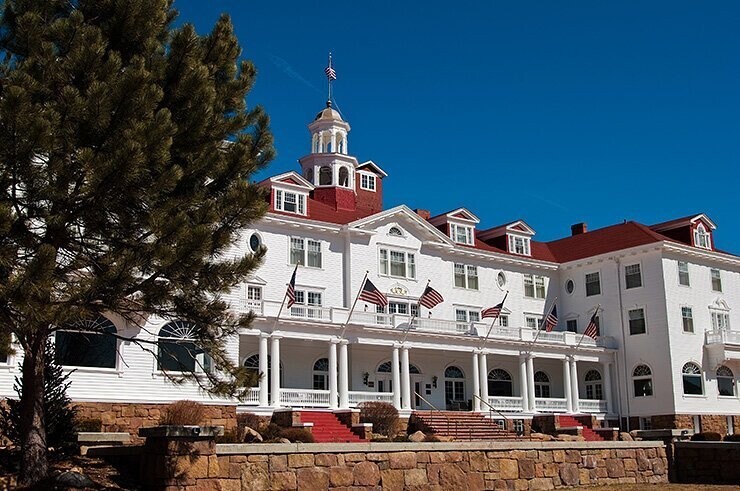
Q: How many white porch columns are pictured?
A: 12